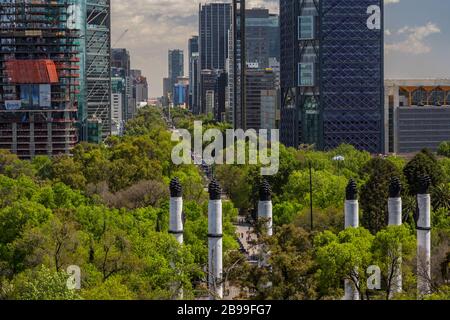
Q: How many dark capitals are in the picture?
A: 6